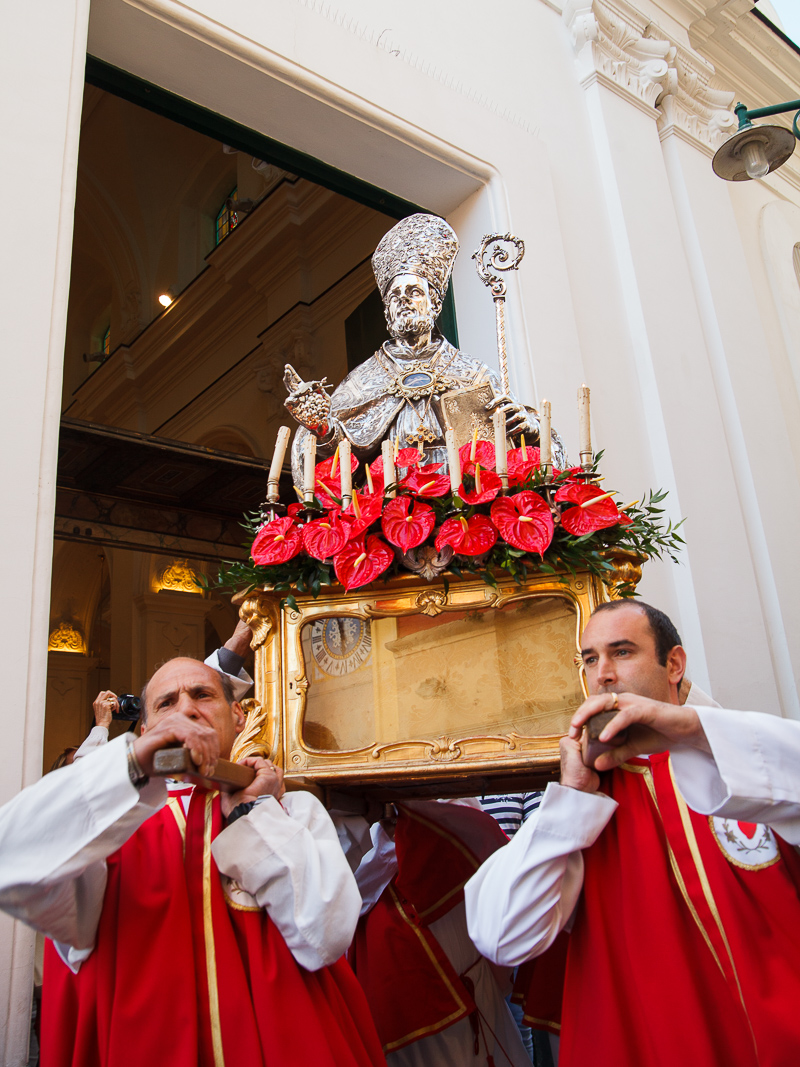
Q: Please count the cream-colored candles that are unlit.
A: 3